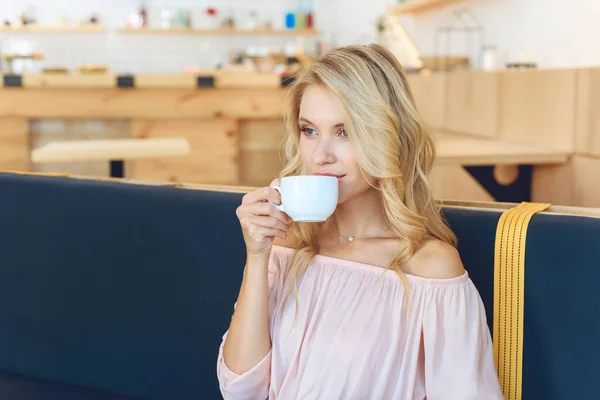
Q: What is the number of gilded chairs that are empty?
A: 0